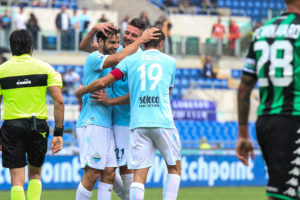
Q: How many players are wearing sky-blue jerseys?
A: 3